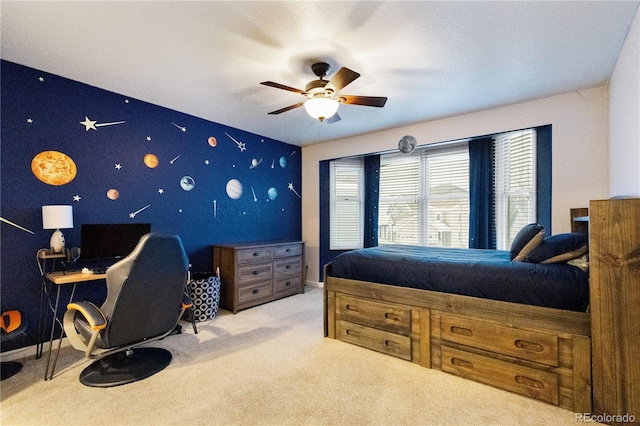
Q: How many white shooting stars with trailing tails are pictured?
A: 11